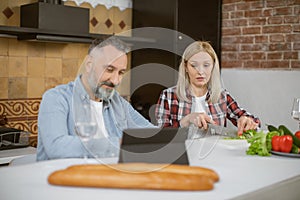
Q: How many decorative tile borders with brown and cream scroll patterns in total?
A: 2